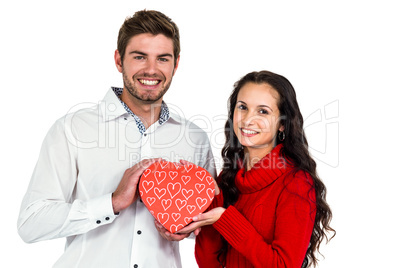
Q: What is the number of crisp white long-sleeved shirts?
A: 1